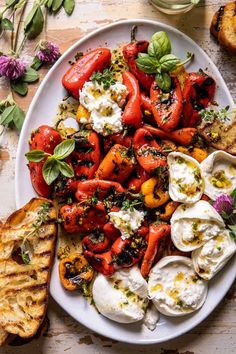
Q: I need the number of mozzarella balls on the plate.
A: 6